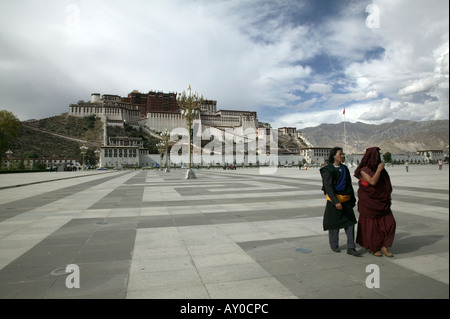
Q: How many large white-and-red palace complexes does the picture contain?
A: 1